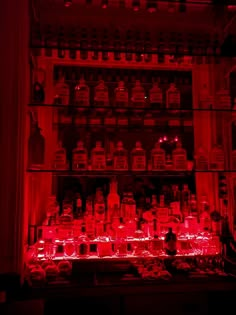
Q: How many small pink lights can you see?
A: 3